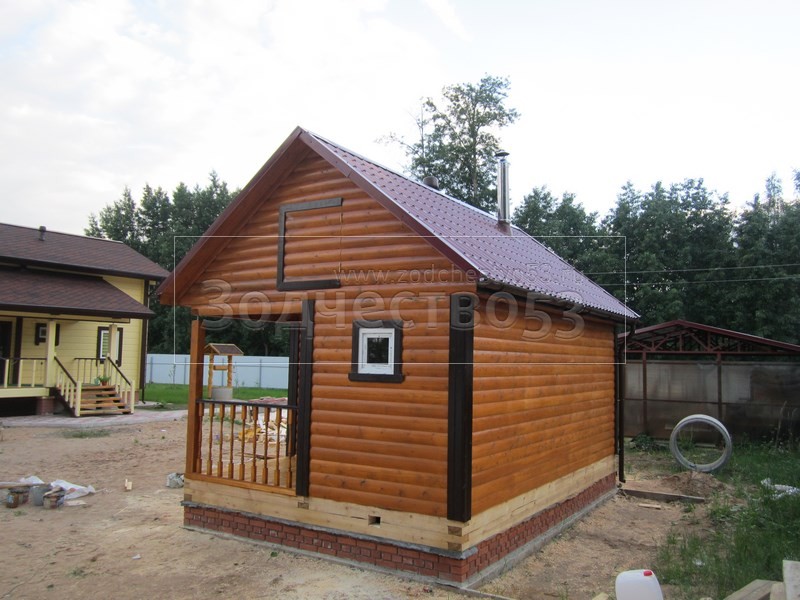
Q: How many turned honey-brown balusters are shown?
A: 9